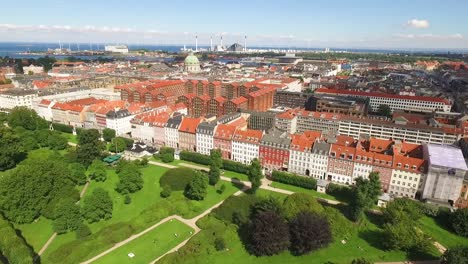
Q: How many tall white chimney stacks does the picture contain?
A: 4